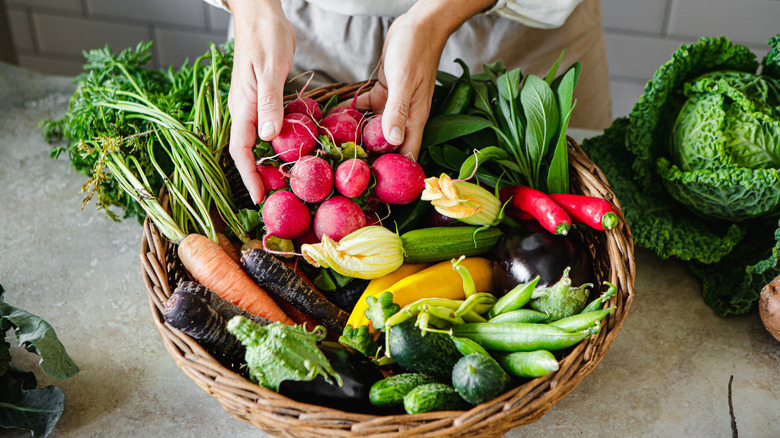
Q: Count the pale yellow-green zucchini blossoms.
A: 2